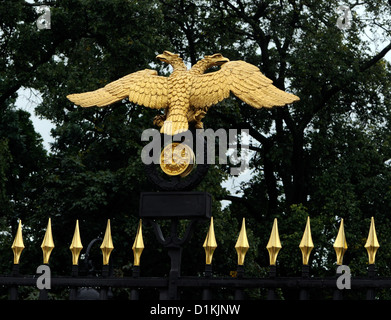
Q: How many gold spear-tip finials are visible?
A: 11